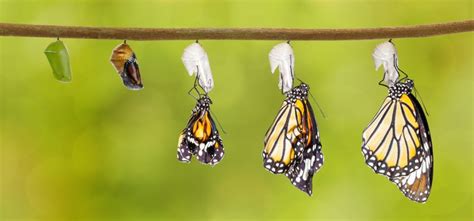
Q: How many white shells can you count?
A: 3